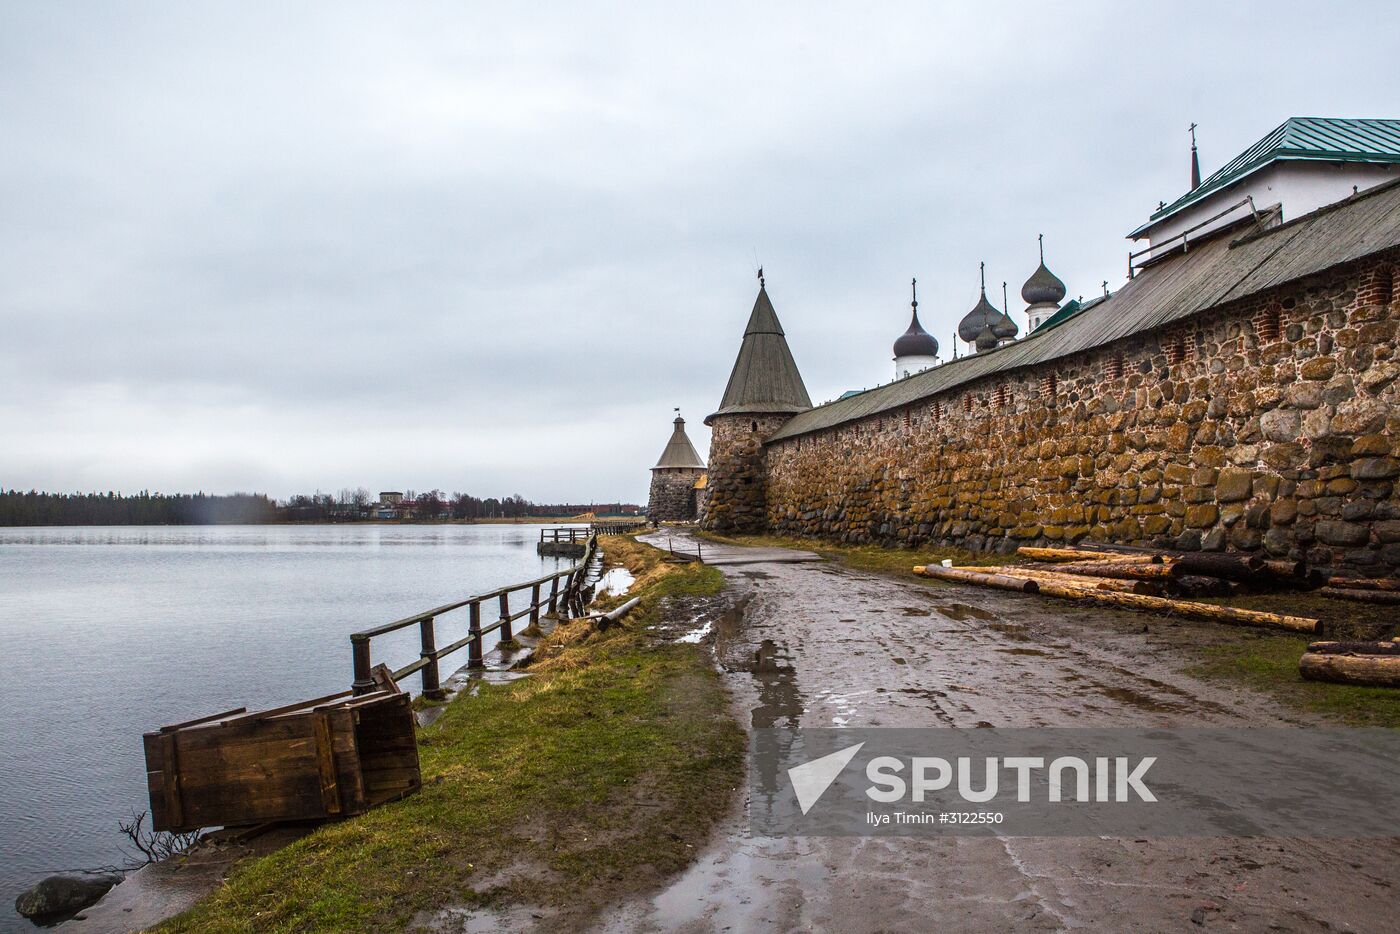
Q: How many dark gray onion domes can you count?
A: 5